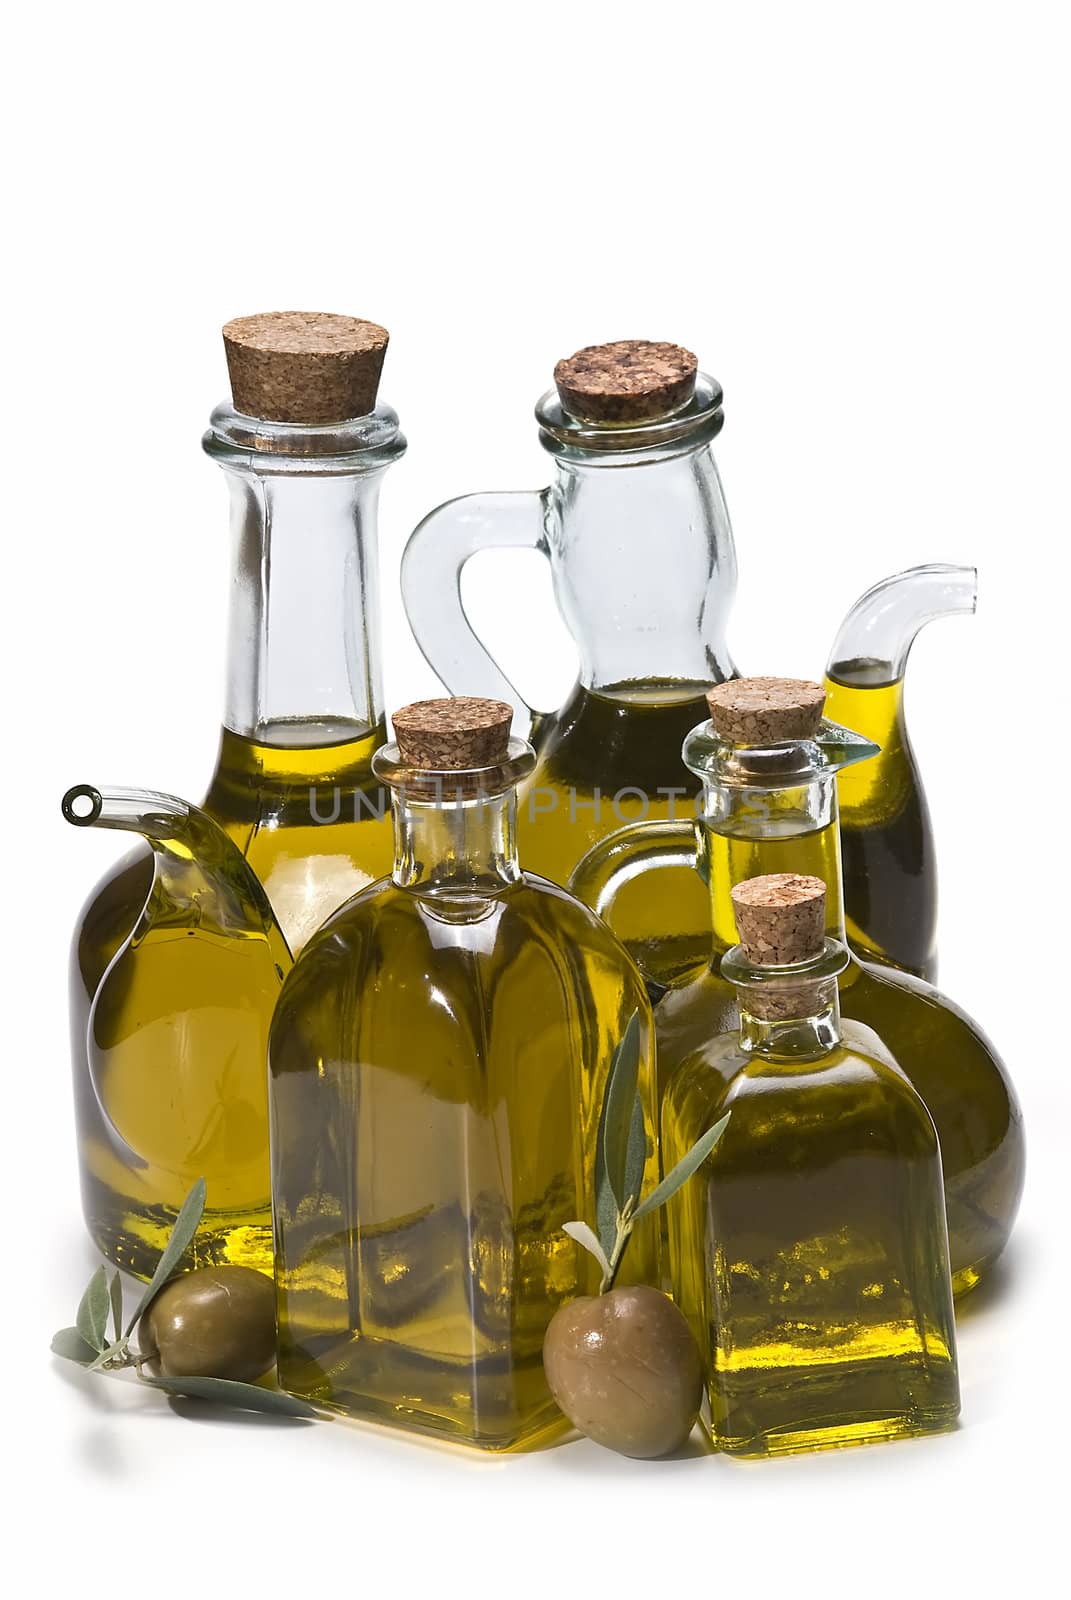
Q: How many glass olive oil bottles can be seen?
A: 5